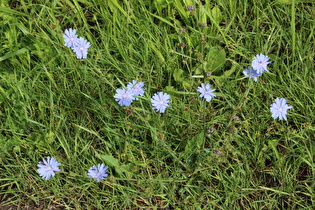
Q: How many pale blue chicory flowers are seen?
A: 11